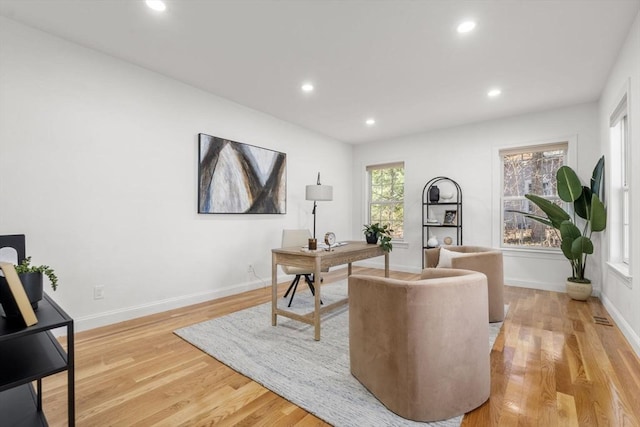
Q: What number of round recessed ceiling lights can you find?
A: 5